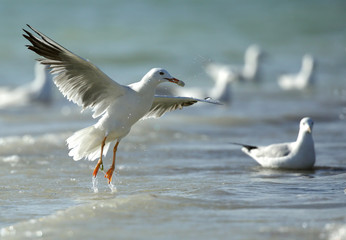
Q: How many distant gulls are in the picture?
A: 4